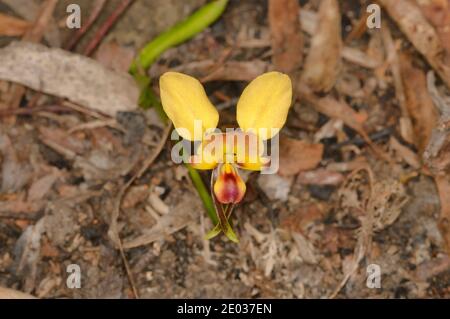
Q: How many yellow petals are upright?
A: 2